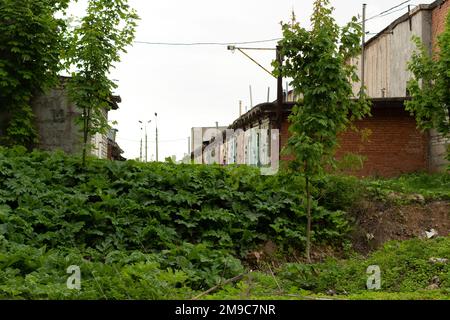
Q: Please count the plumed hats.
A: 0